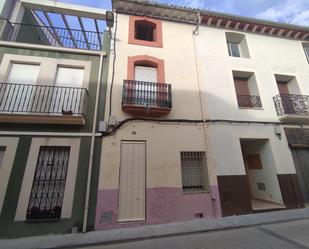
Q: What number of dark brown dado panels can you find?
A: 2